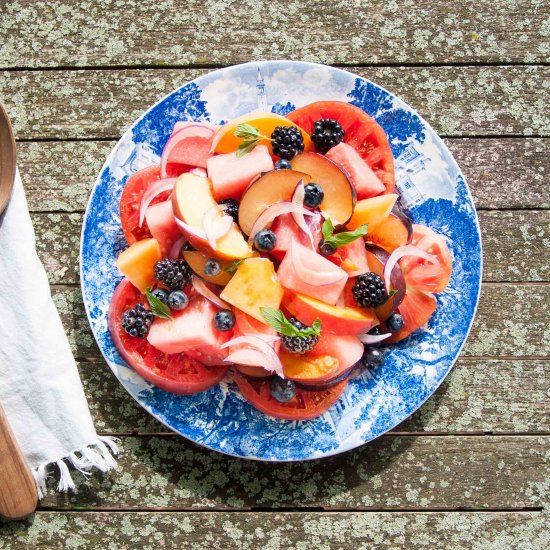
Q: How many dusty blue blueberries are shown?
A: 11